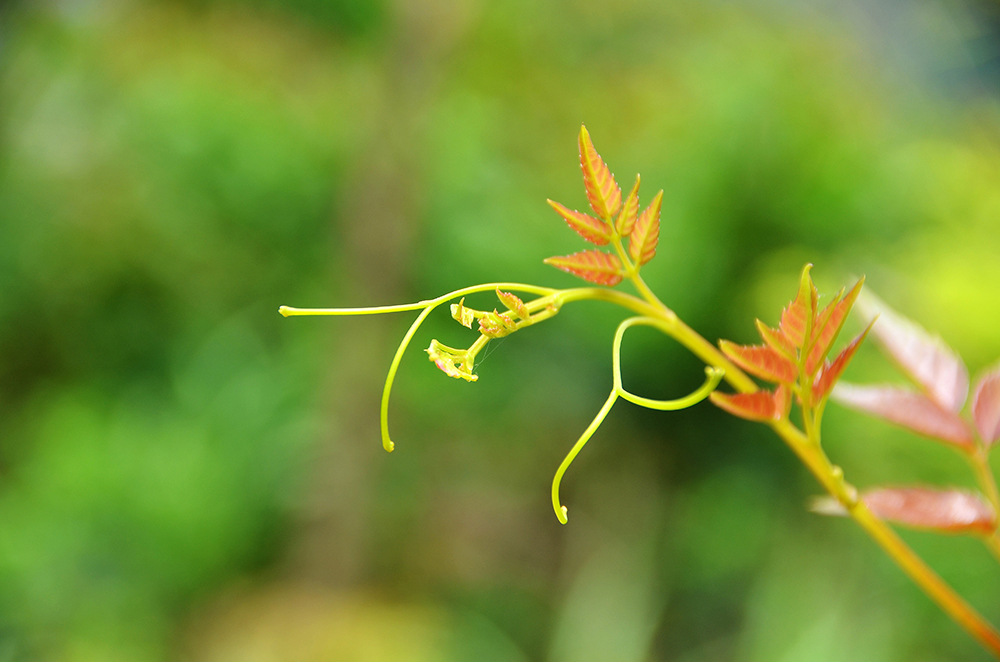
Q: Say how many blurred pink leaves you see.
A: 4